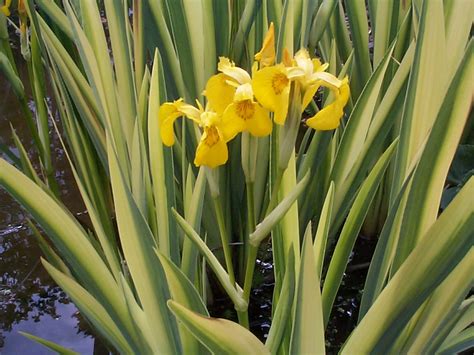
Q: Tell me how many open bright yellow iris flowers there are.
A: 3